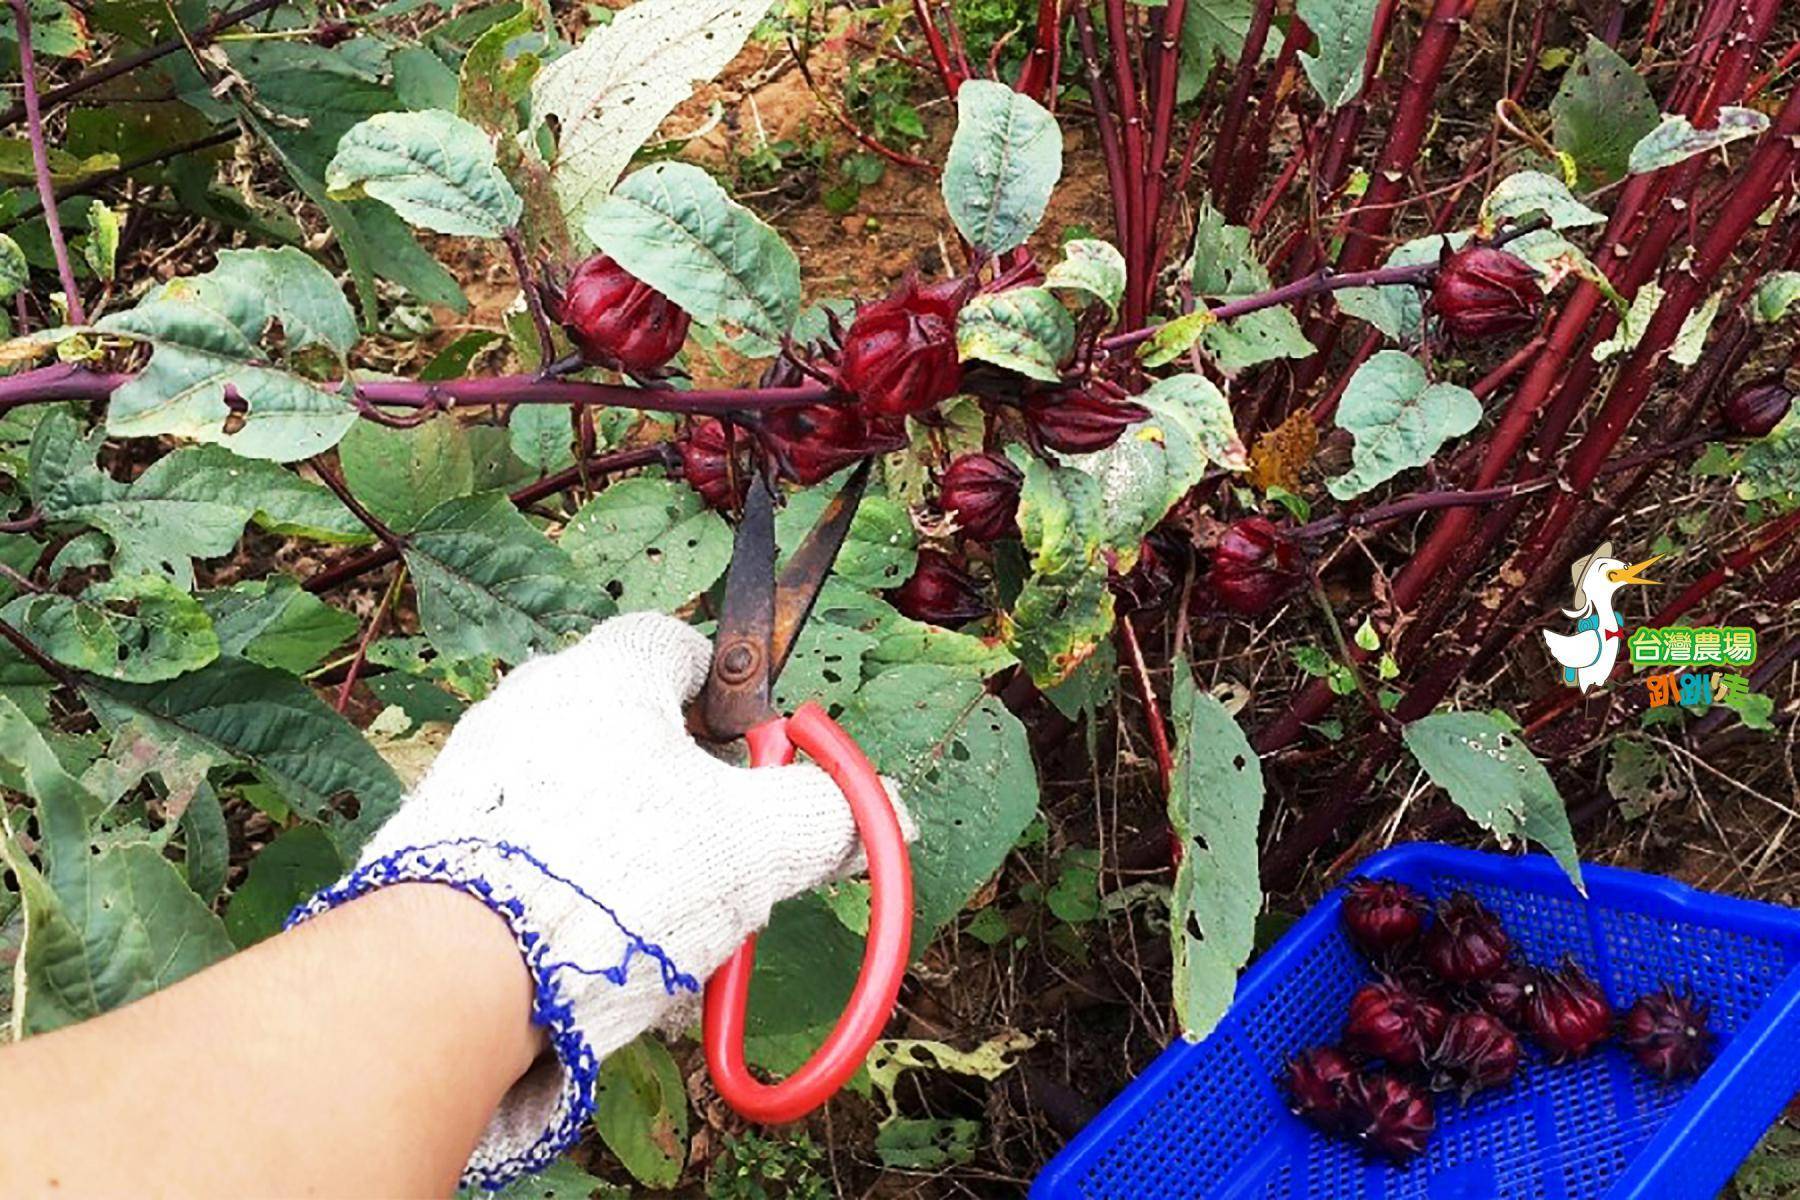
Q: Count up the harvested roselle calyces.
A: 9